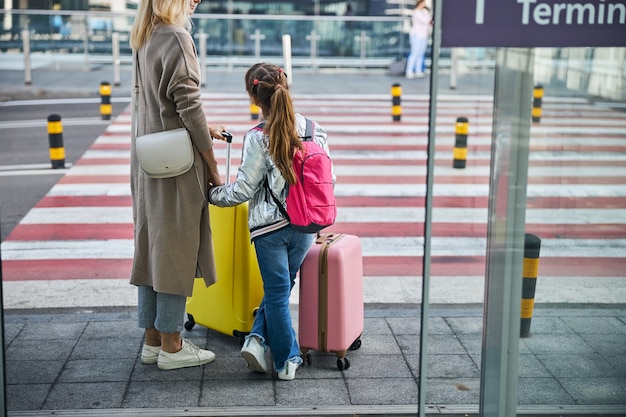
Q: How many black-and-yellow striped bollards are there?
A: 7